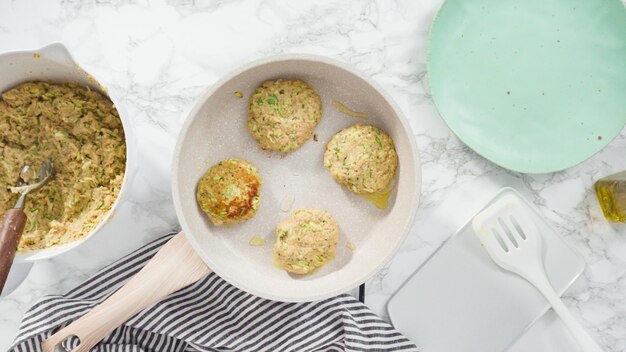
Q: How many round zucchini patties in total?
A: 4